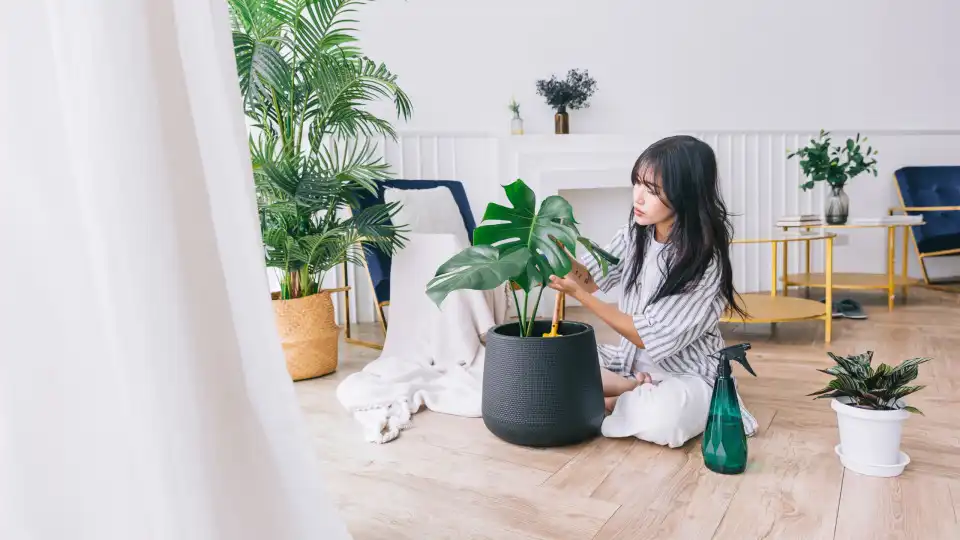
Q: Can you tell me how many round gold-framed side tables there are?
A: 2